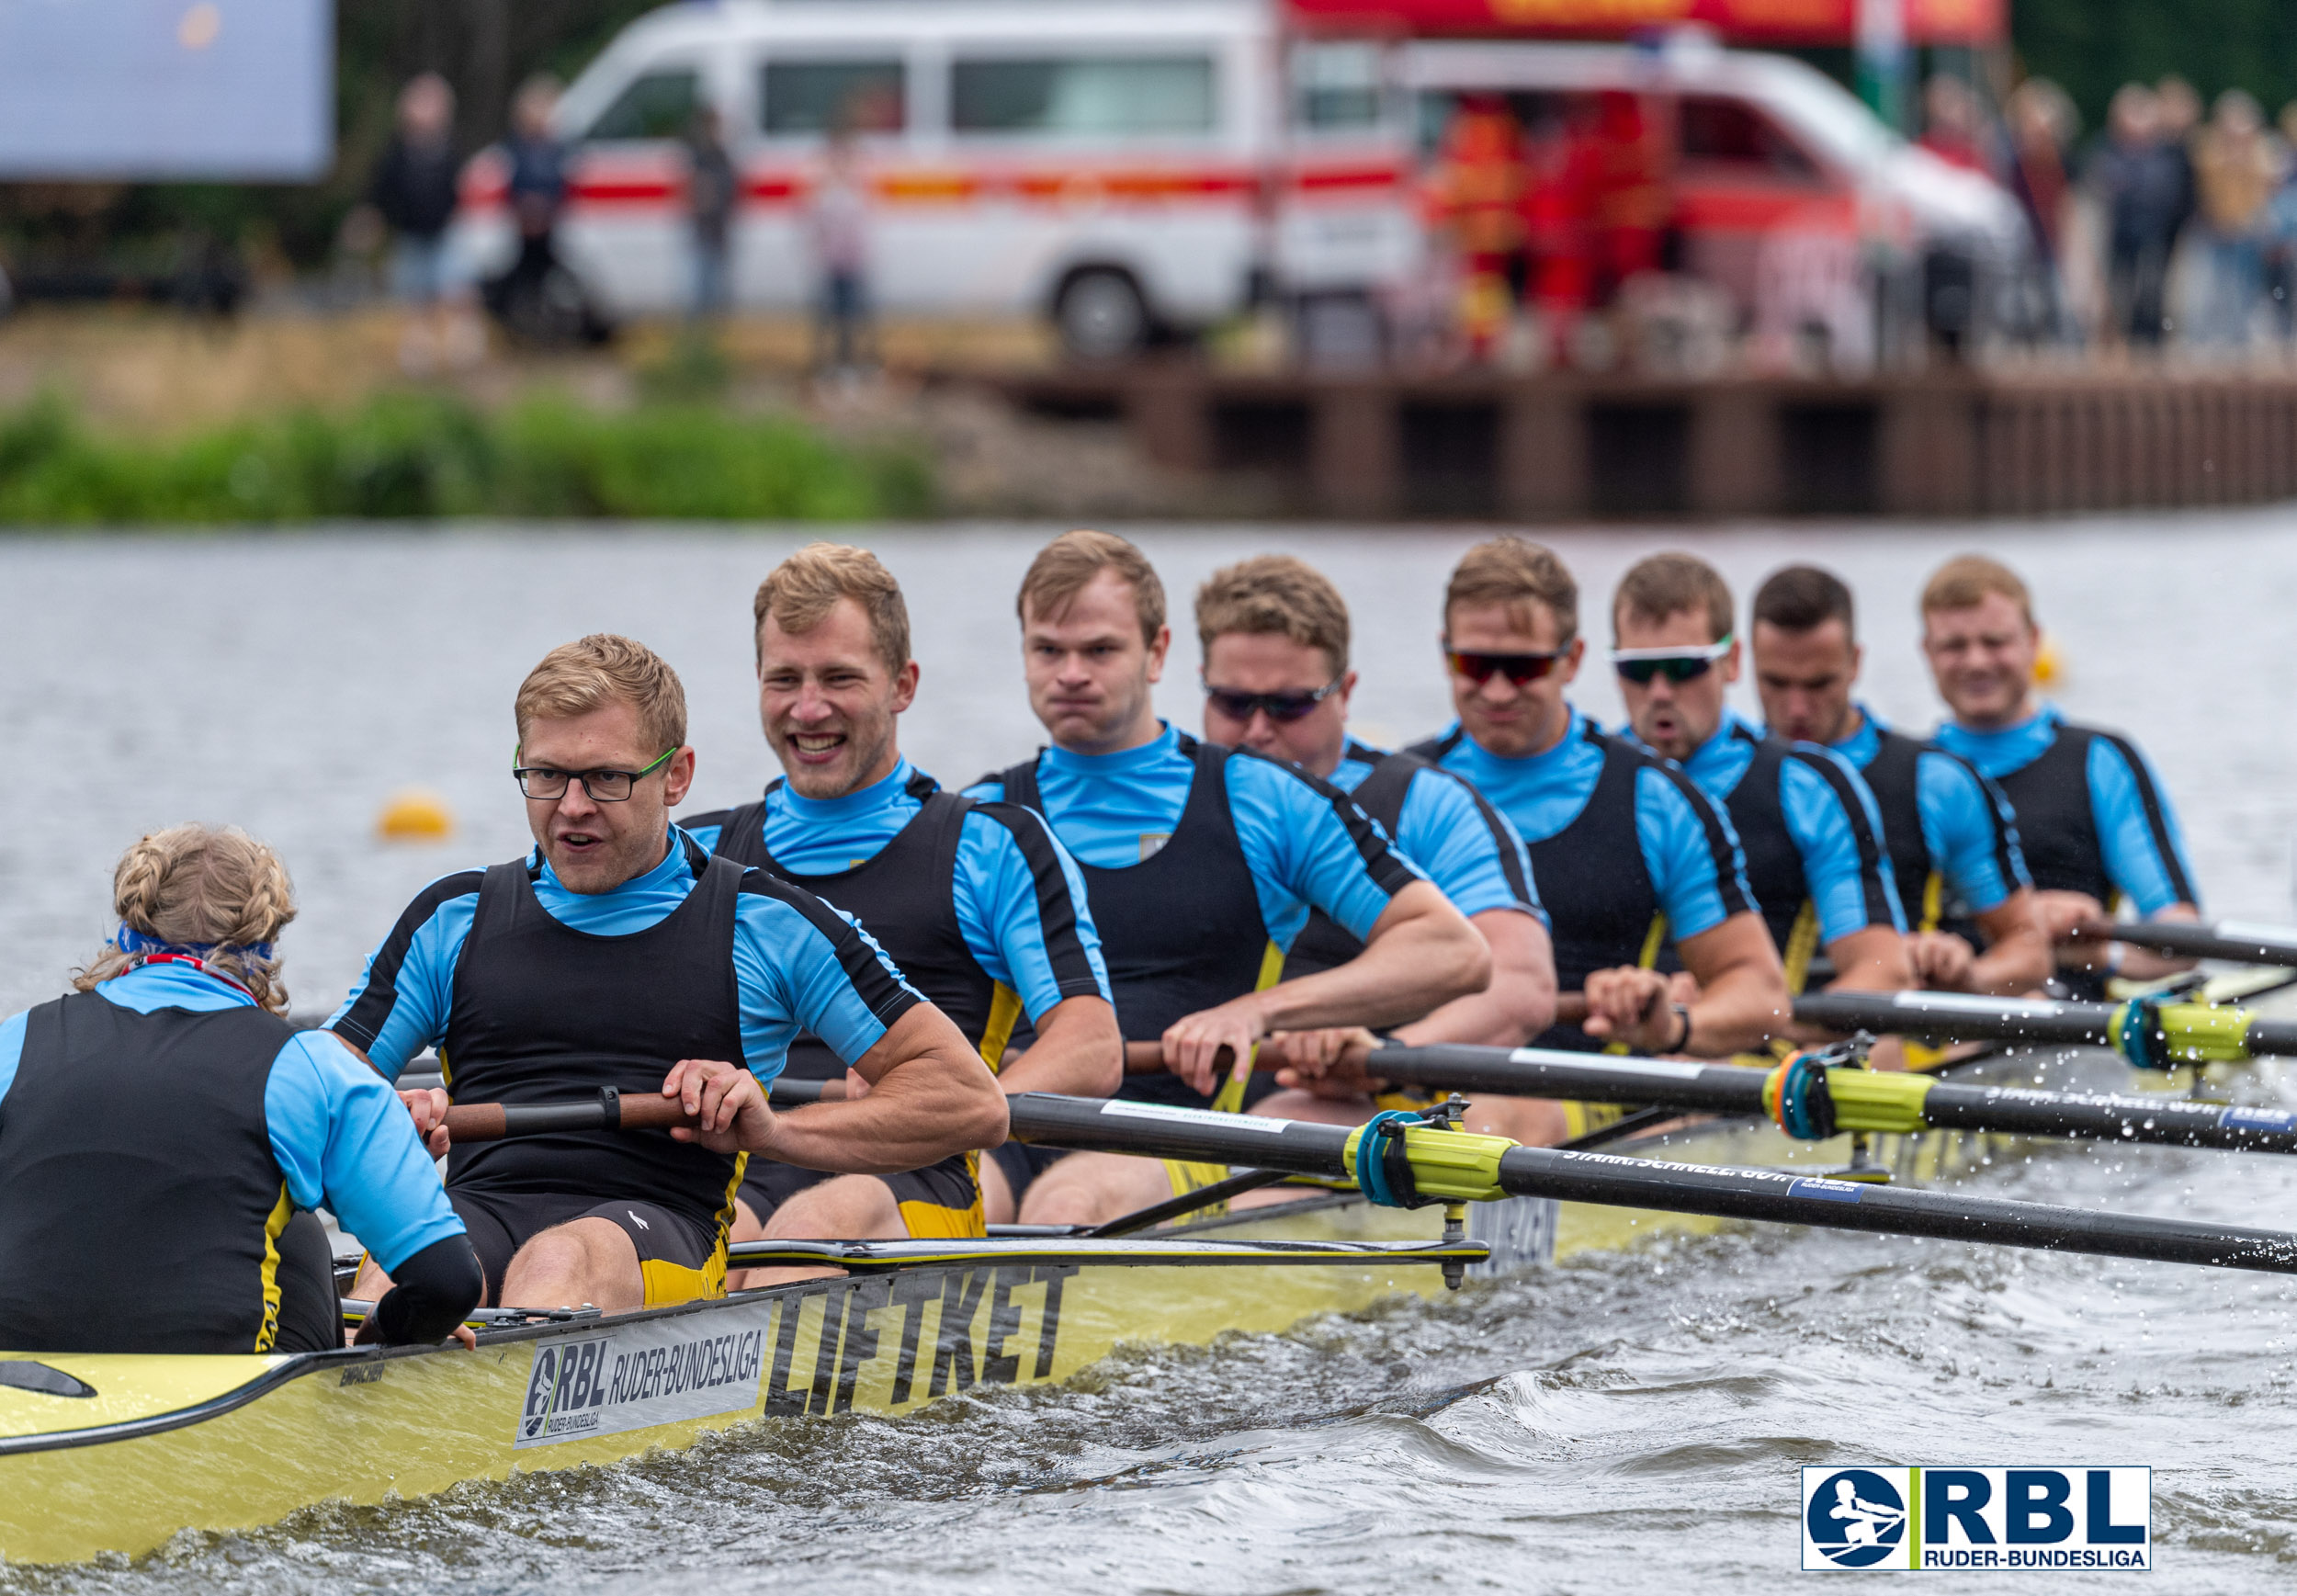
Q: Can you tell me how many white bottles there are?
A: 0